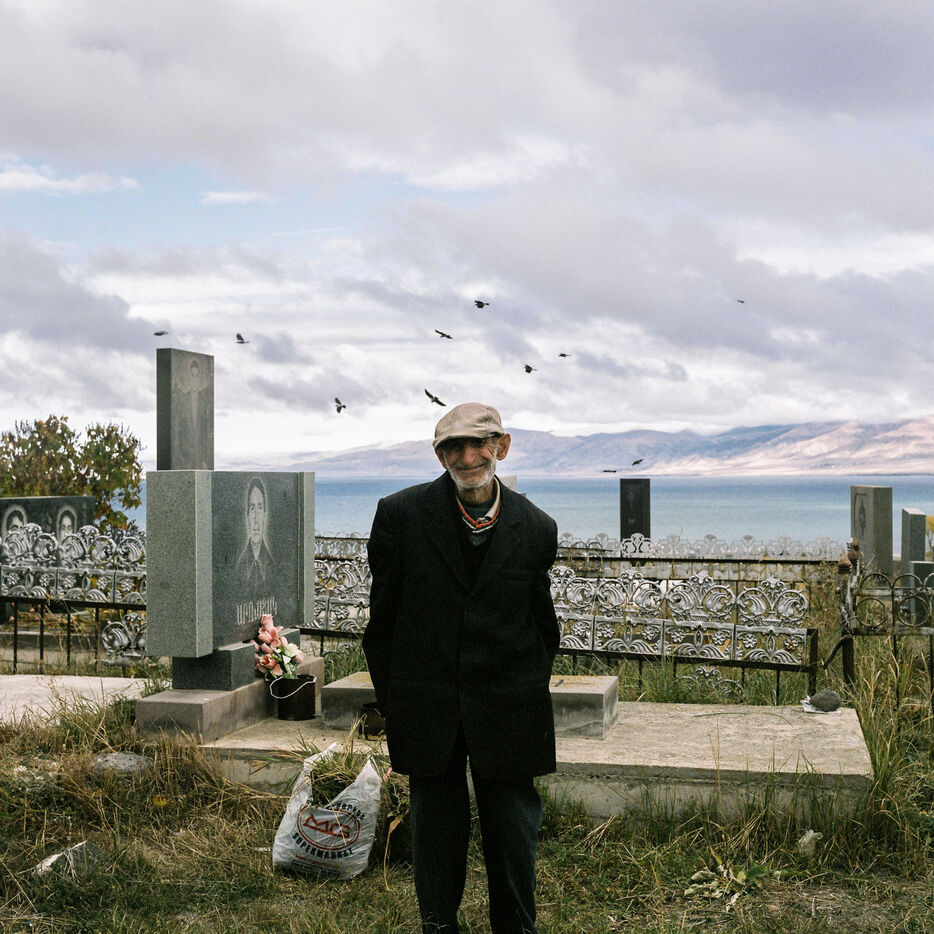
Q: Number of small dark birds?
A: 11